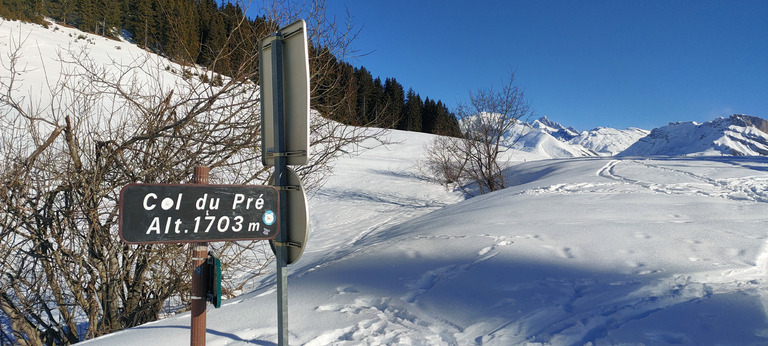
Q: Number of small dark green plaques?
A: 1